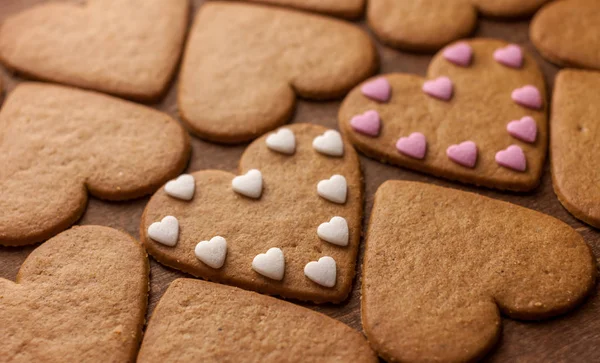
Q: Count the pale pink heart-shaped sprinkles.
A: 10